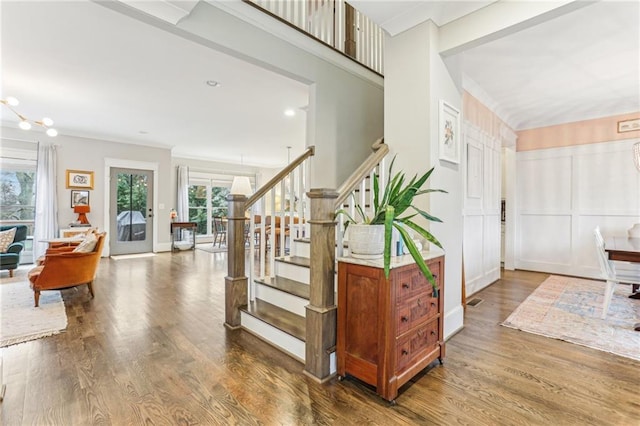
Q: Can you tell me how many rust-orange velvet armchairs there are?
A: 2